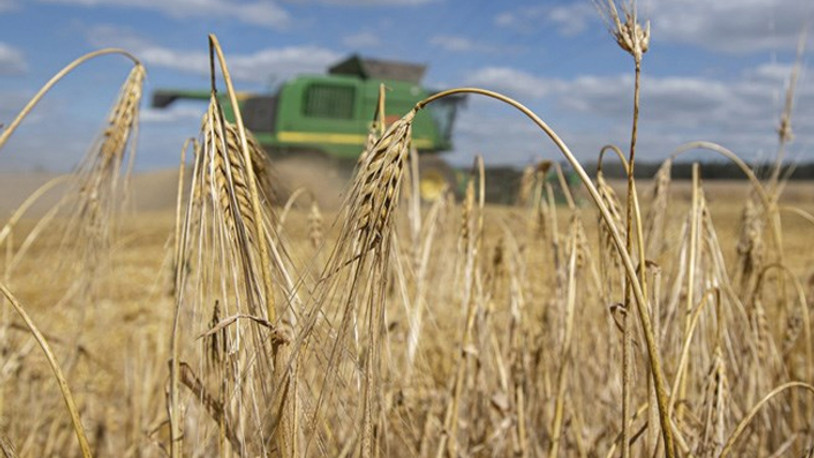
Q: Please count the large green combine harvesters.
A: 1